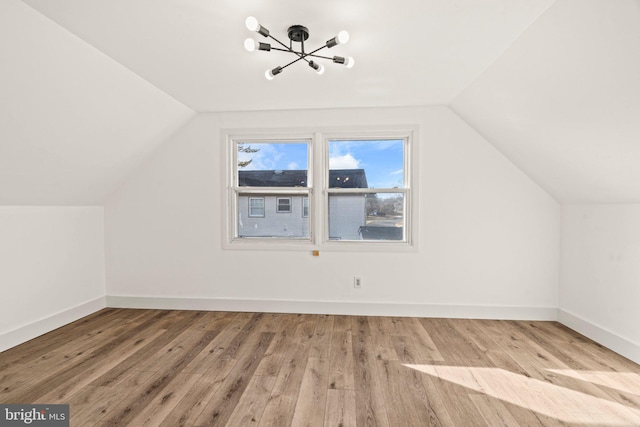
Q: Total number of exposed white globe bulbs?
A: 6